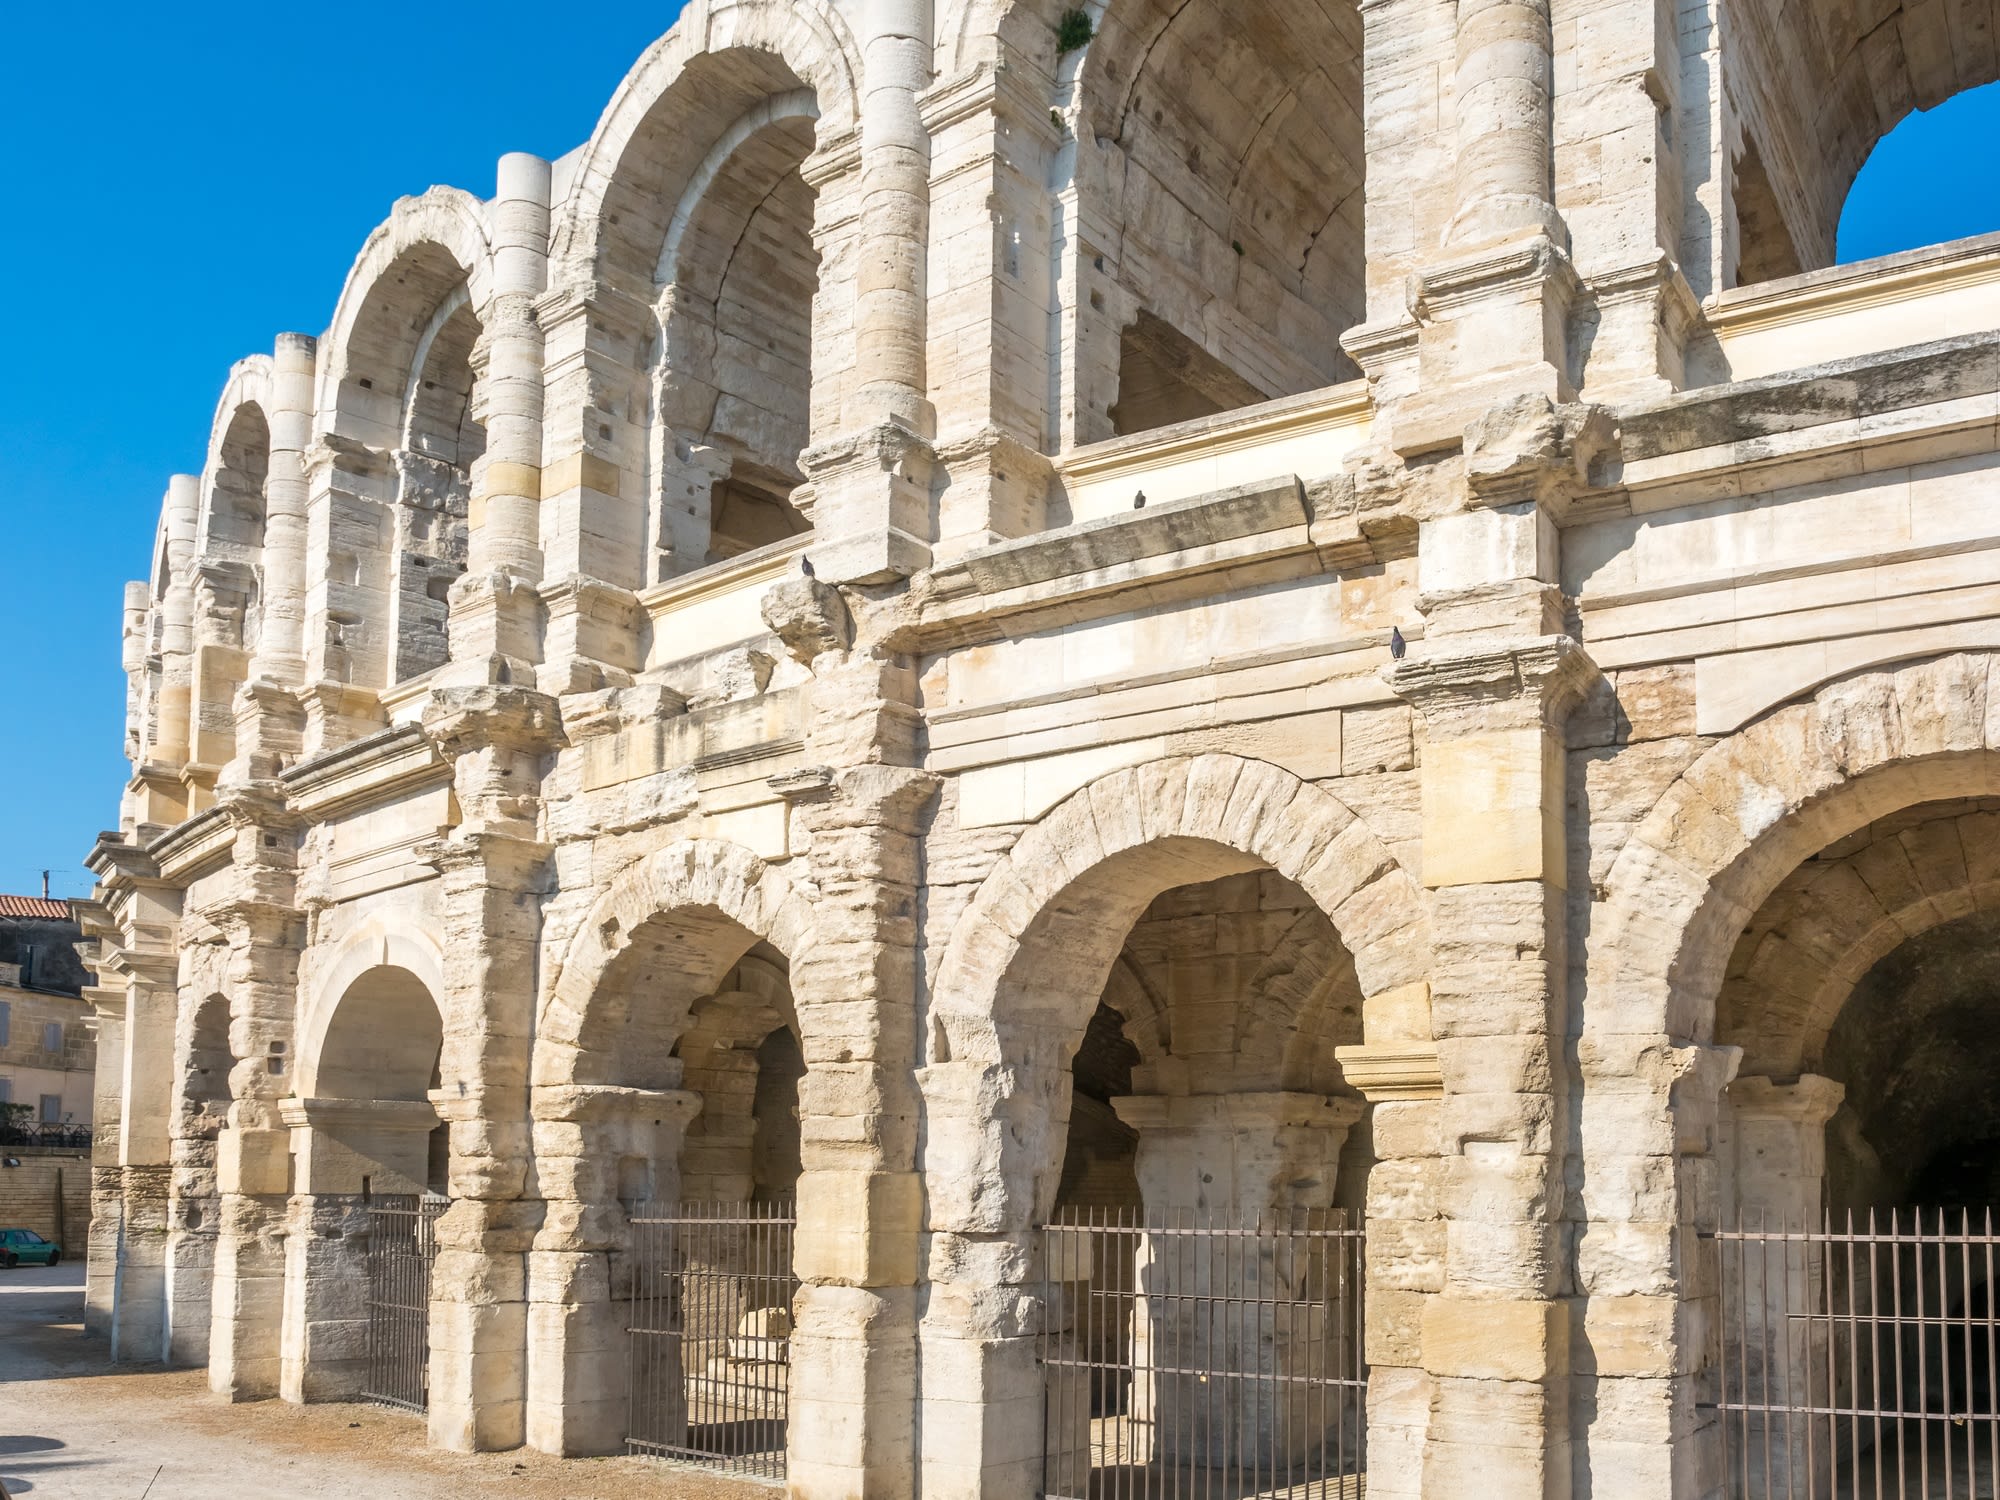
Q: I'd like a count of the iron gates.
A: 4